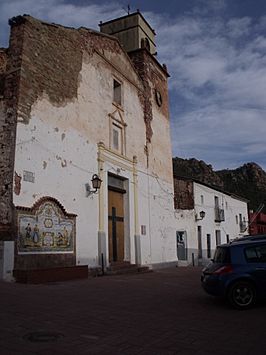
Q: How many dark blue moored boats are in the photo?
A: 0